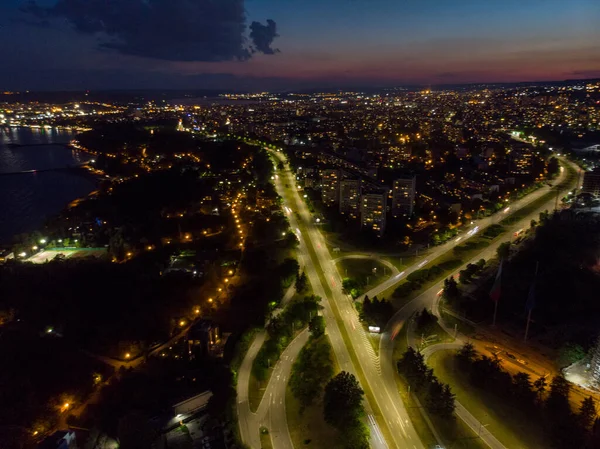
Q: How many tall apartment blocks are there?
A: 4